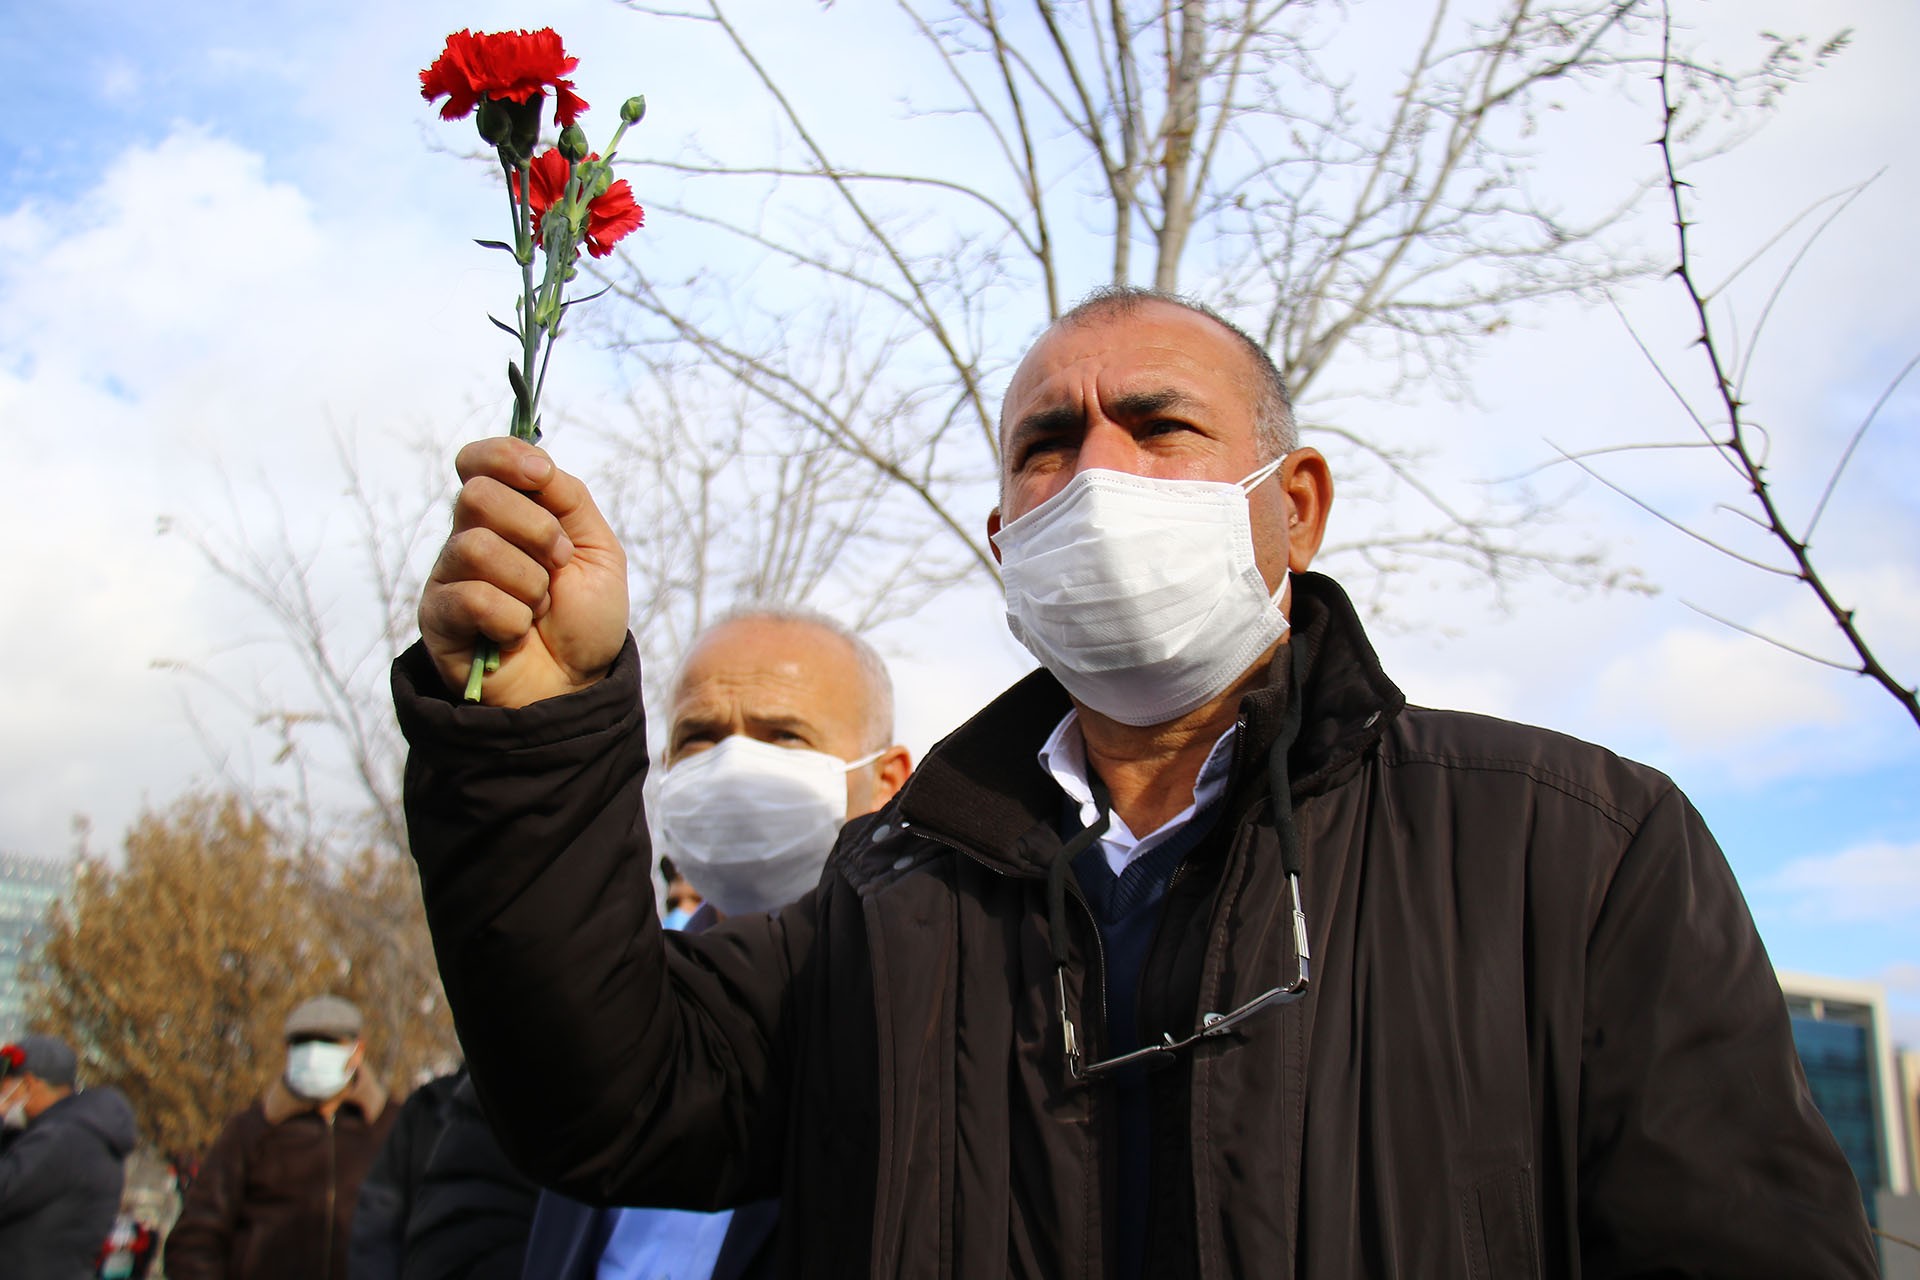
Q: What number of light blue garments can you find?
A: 1